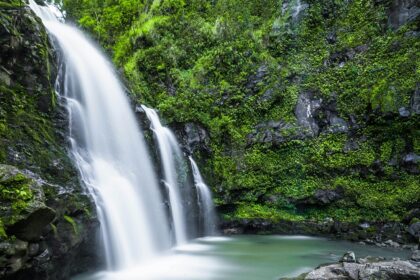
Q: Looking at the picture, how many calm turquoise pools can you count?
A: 1